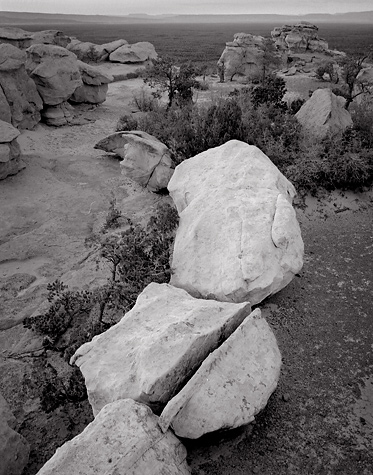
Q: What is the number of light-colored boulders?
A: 4